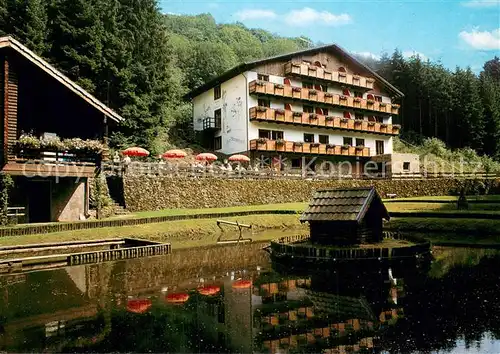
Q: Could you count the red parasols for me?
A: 4